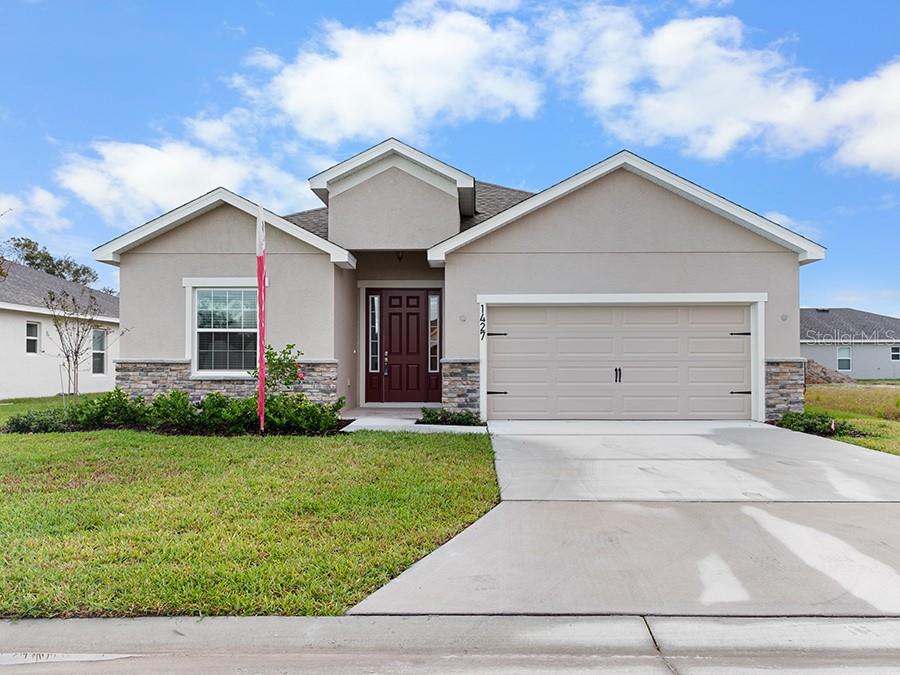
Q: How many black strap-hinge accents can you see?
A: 4